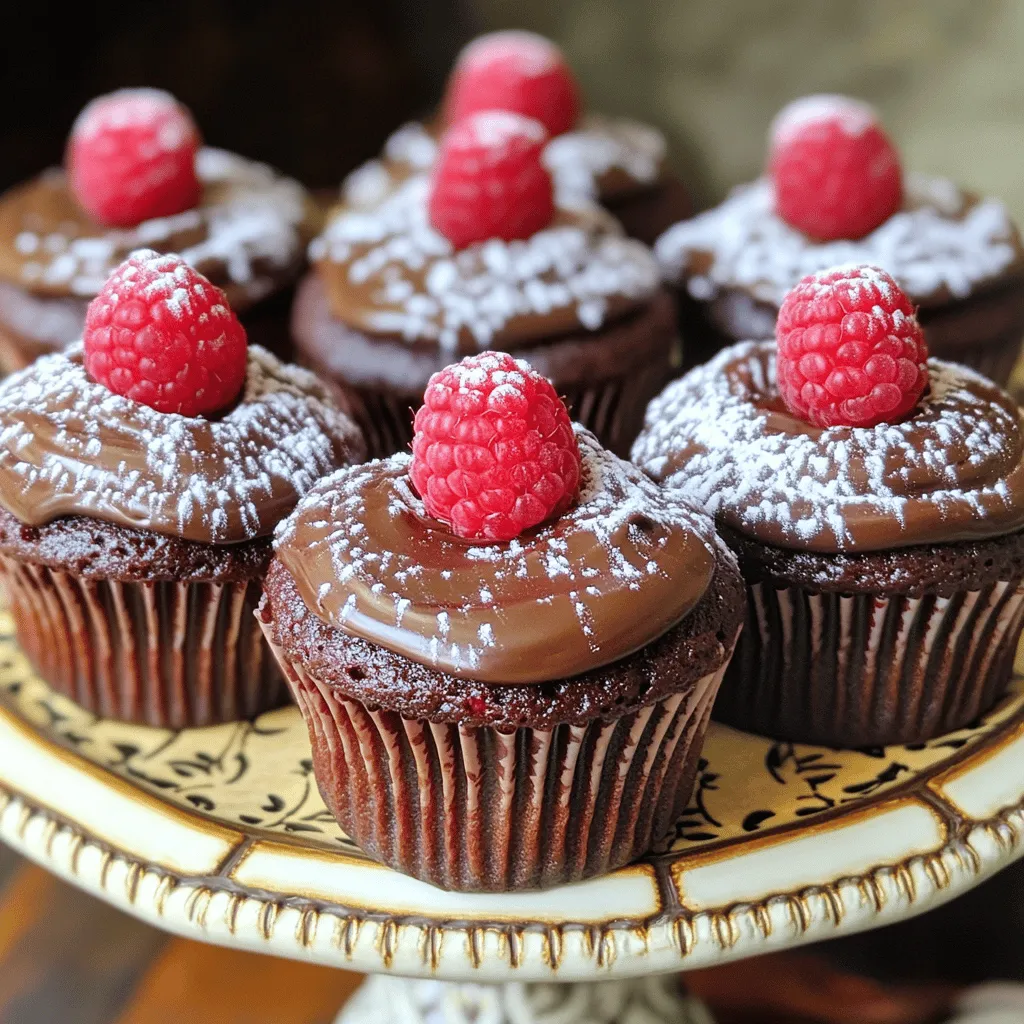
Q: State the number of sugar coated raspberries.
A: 7